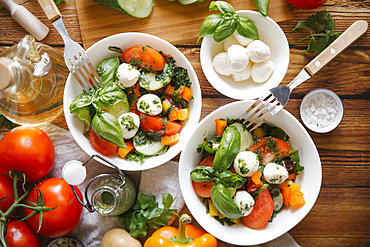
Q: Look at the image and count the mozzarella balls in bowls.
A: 13